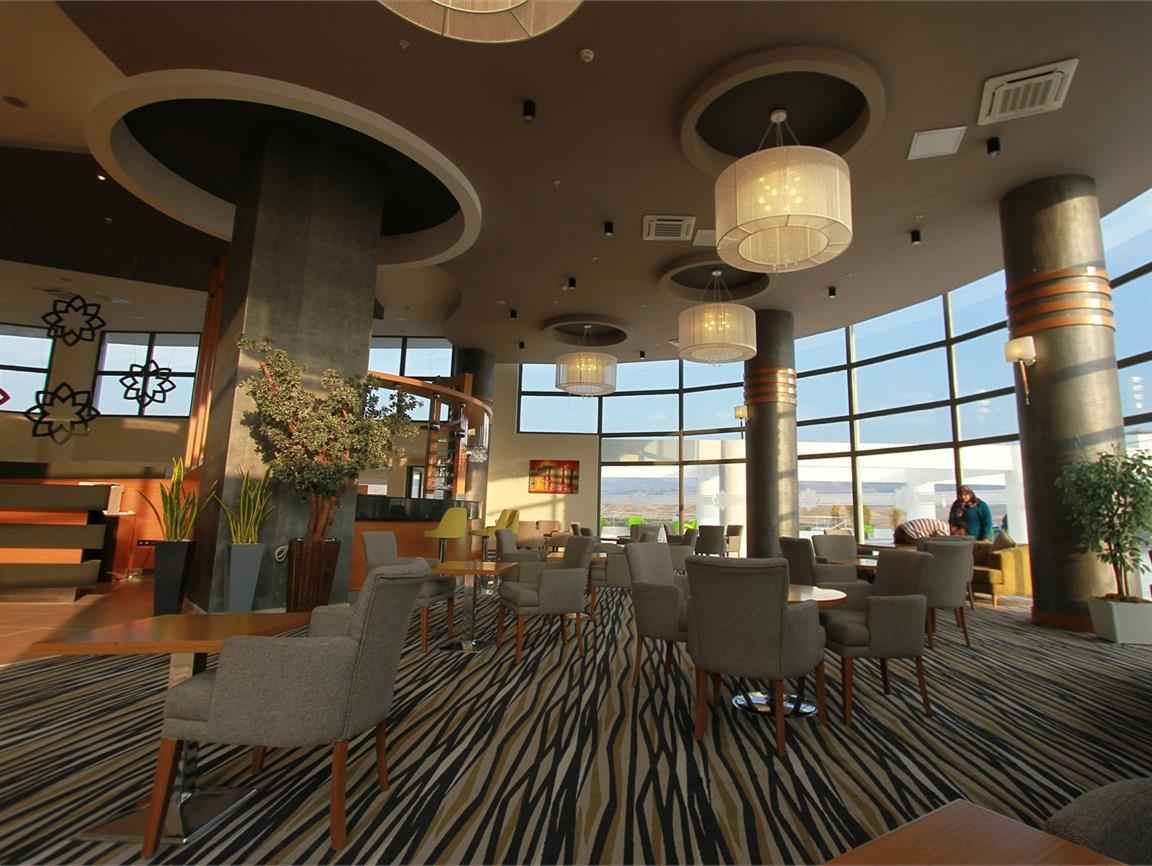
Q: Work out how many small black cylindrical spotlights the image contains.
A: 9